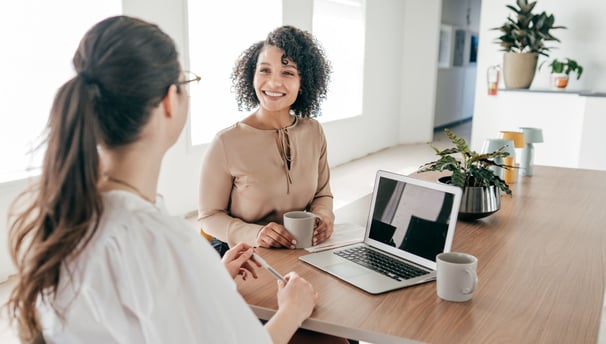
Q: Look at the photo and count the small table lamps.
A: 3